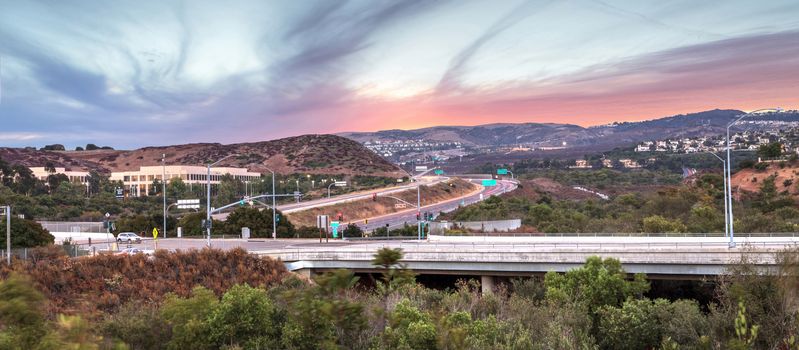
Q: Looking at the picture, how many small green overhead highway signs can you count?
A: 3